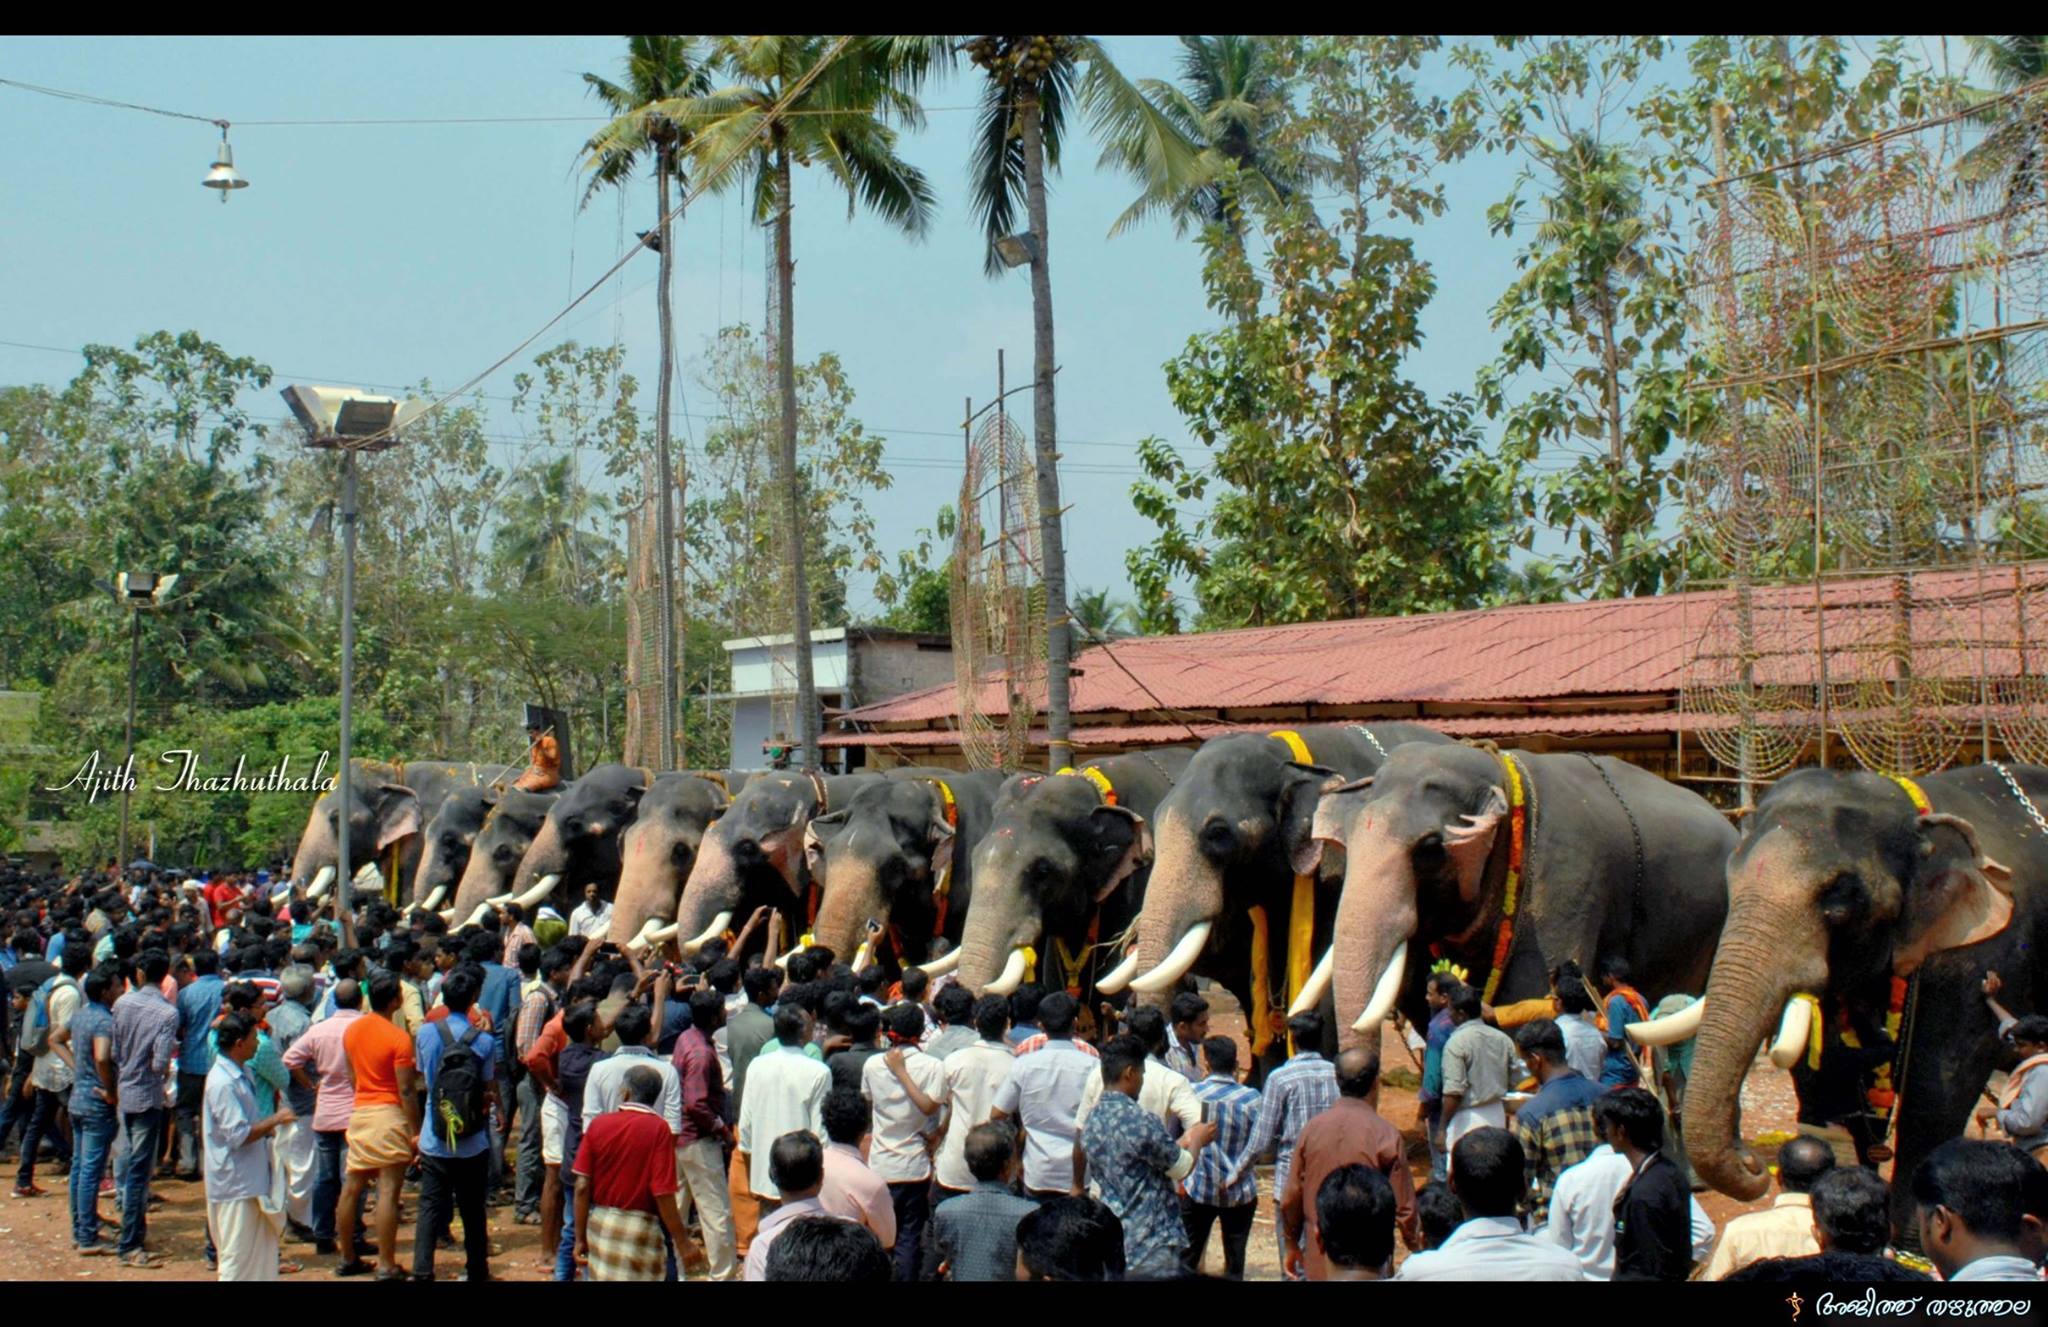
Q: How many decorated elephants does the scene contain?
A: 11